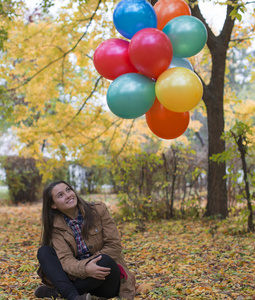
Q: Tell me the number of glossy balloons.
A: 9